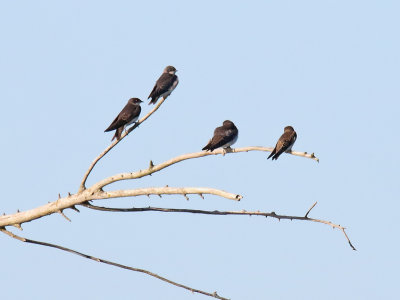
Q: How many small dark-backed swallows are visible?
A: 4